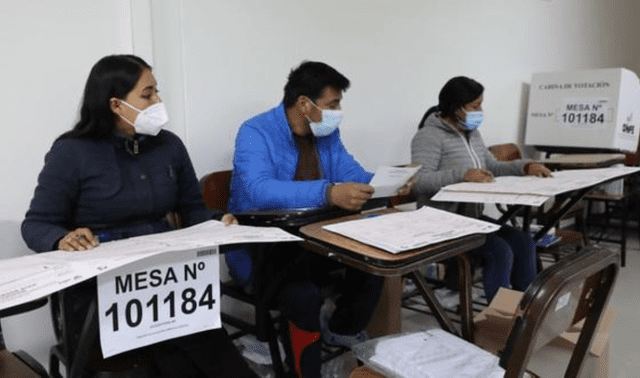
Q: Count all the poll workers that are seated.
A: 3